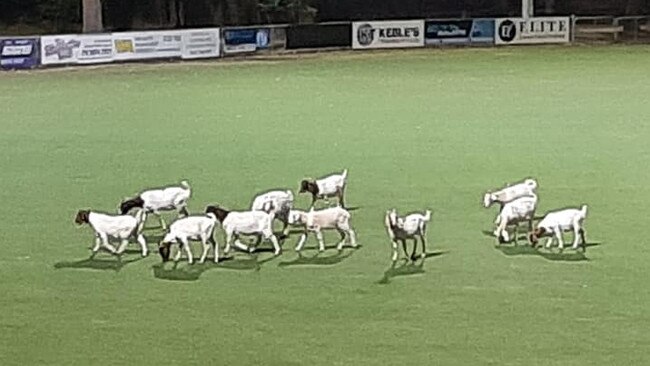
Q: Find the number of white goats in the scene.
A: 11